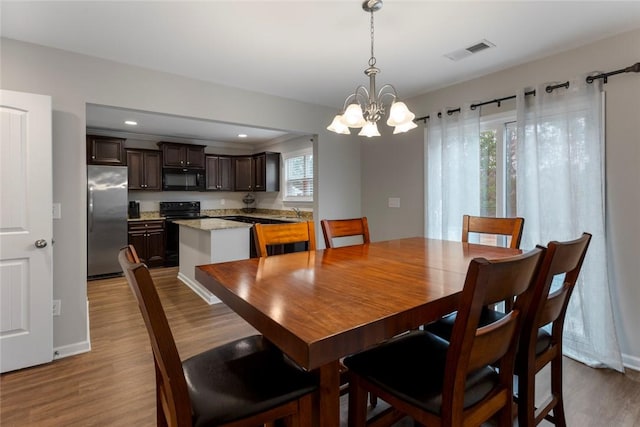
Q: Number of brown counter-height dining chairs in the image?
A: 6